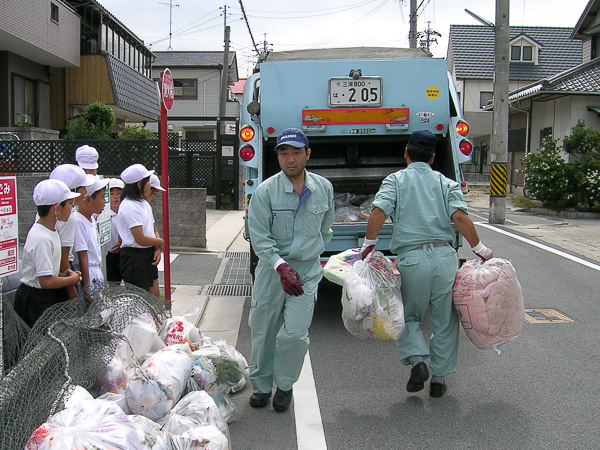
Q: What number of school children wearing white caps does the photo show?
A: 7